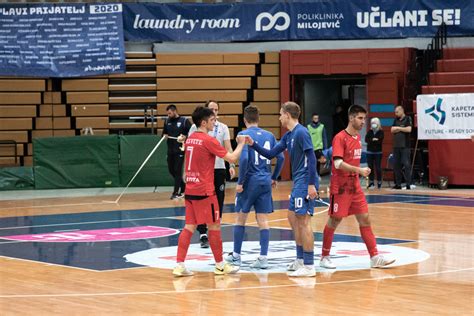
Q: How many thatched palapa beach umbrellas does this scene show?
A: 0